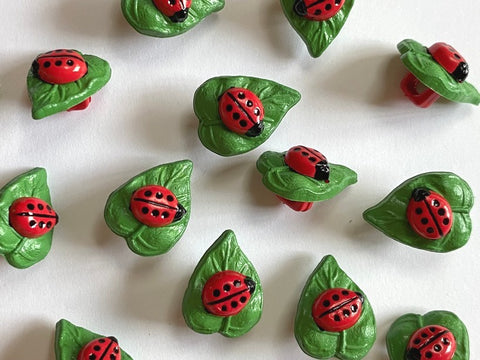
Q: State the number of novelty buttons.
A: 13